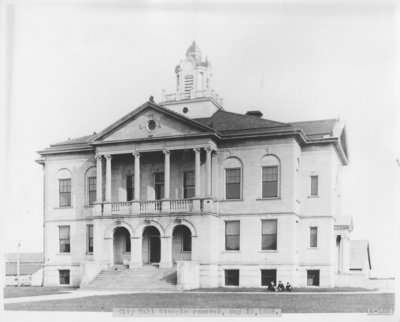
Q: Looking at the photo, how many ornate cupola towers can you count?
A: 1